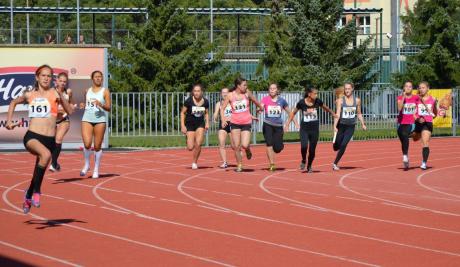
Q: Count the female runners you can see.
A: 11